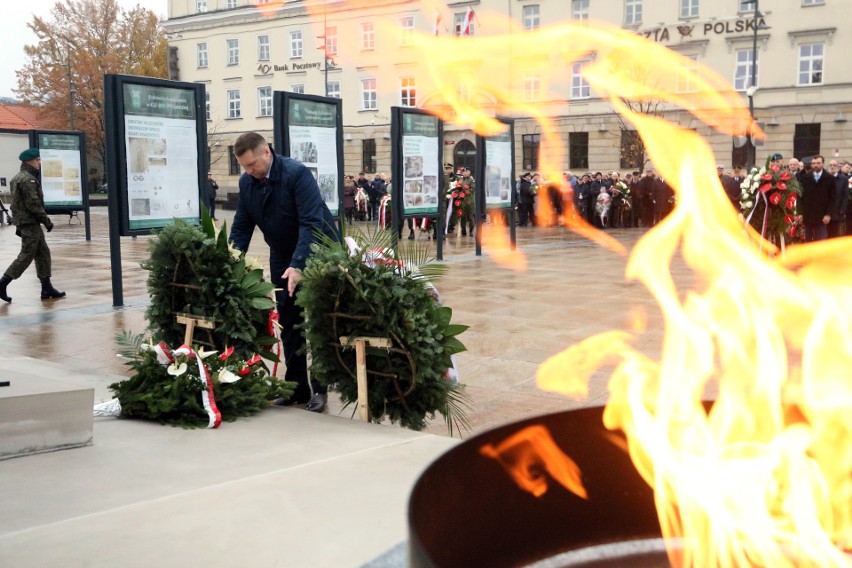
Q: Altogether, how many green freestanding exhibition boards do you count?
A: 5